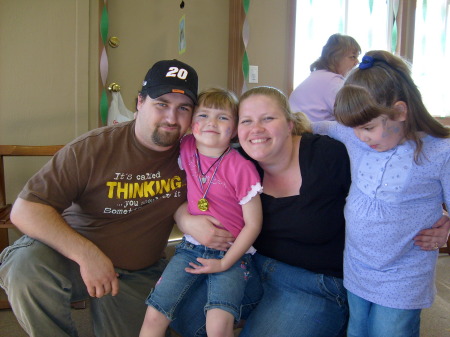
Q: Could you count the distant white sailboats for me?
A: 0